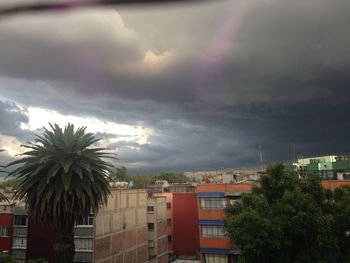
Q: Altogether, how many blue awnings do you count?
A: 3